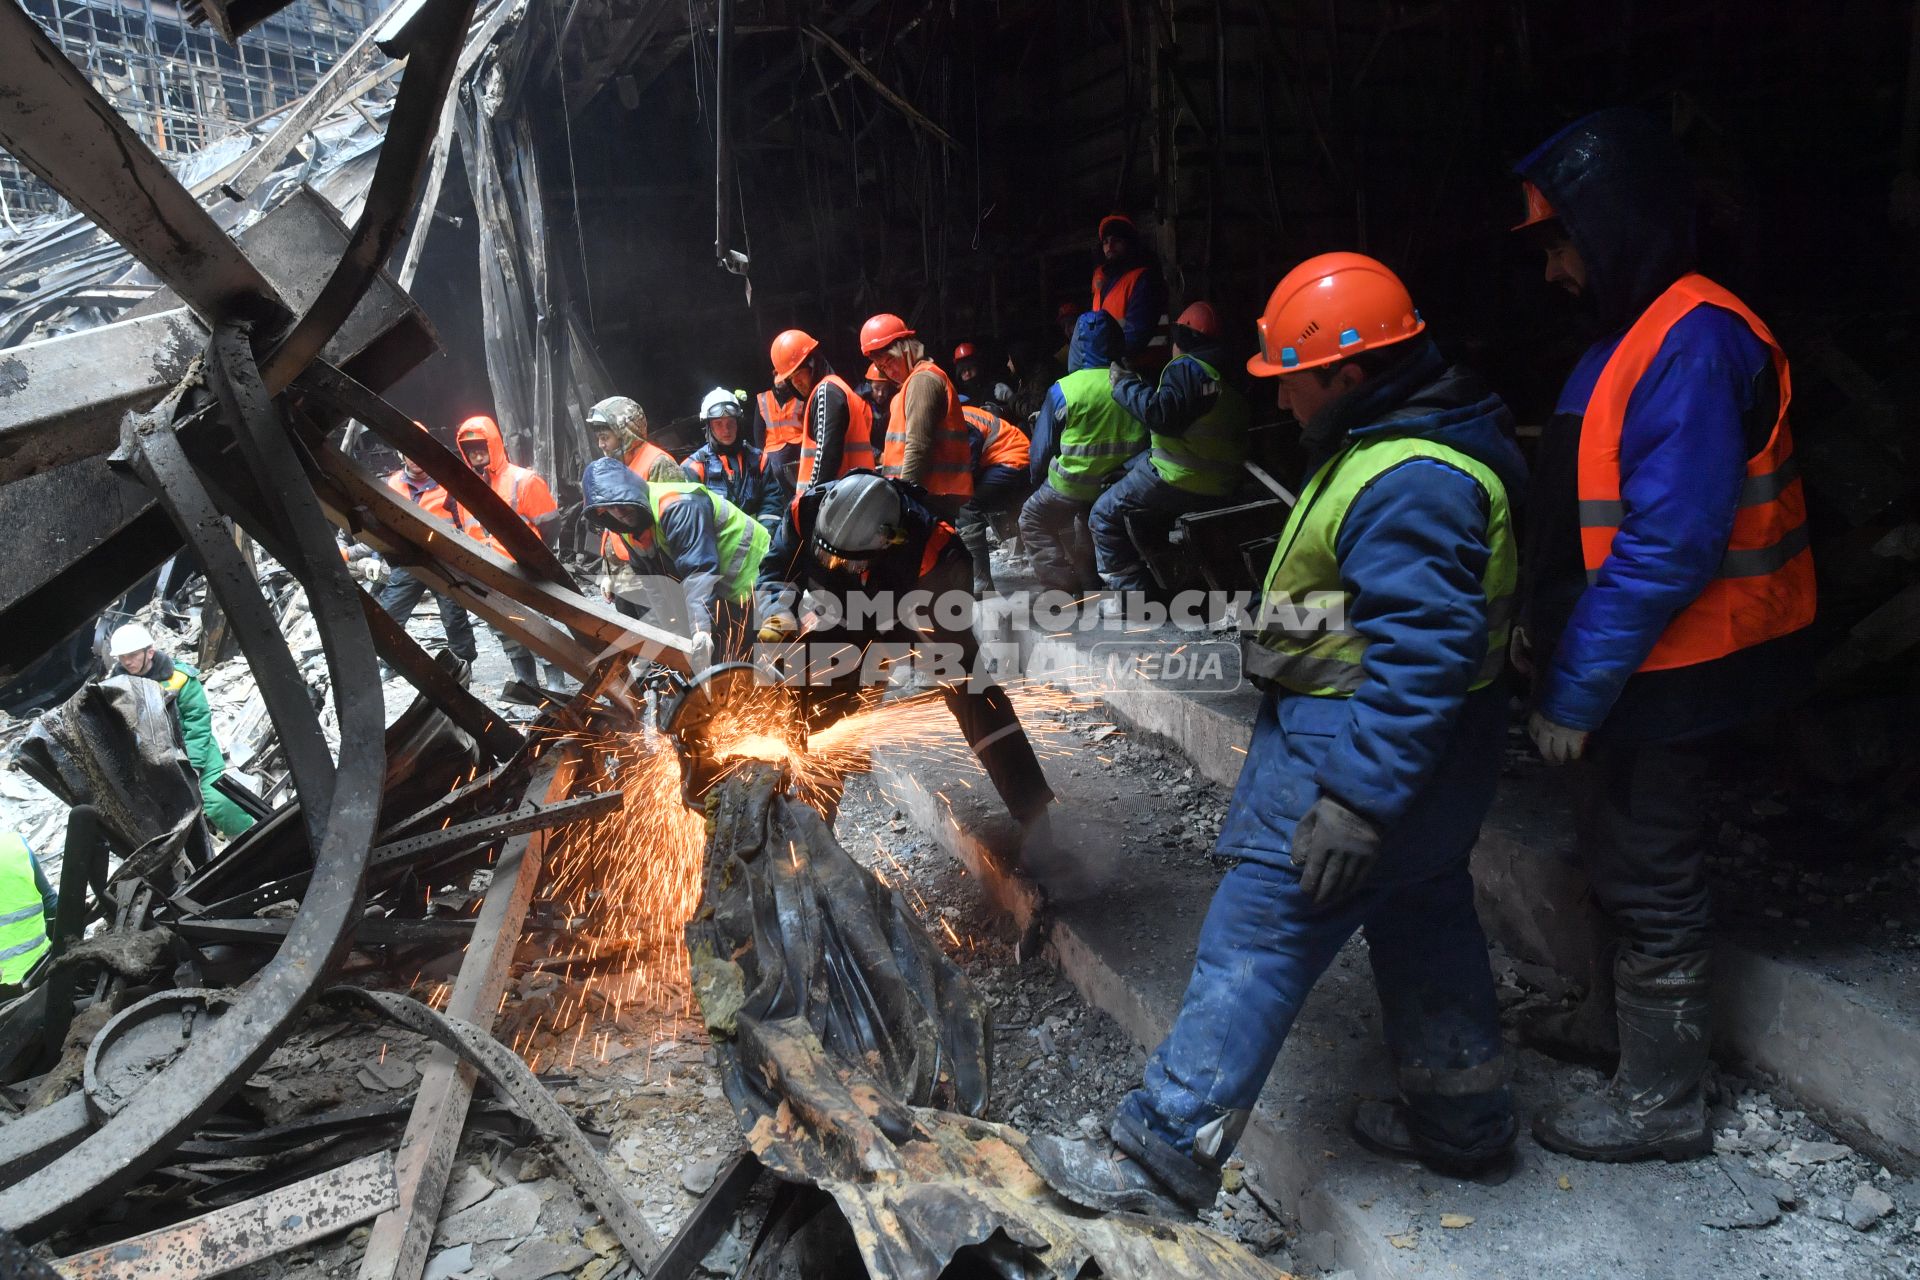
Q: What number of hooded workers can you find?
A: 5